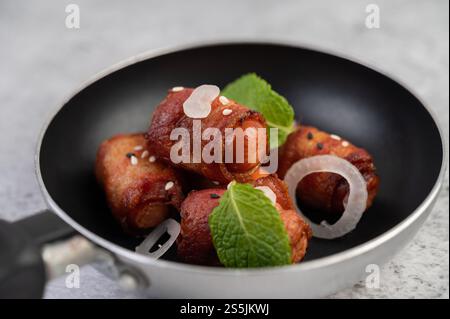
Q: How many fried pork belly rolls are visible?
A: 4